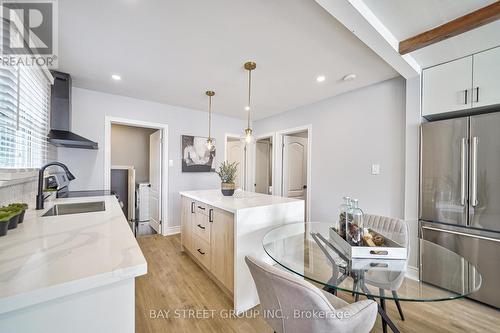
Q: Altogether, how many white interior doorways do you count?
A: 4